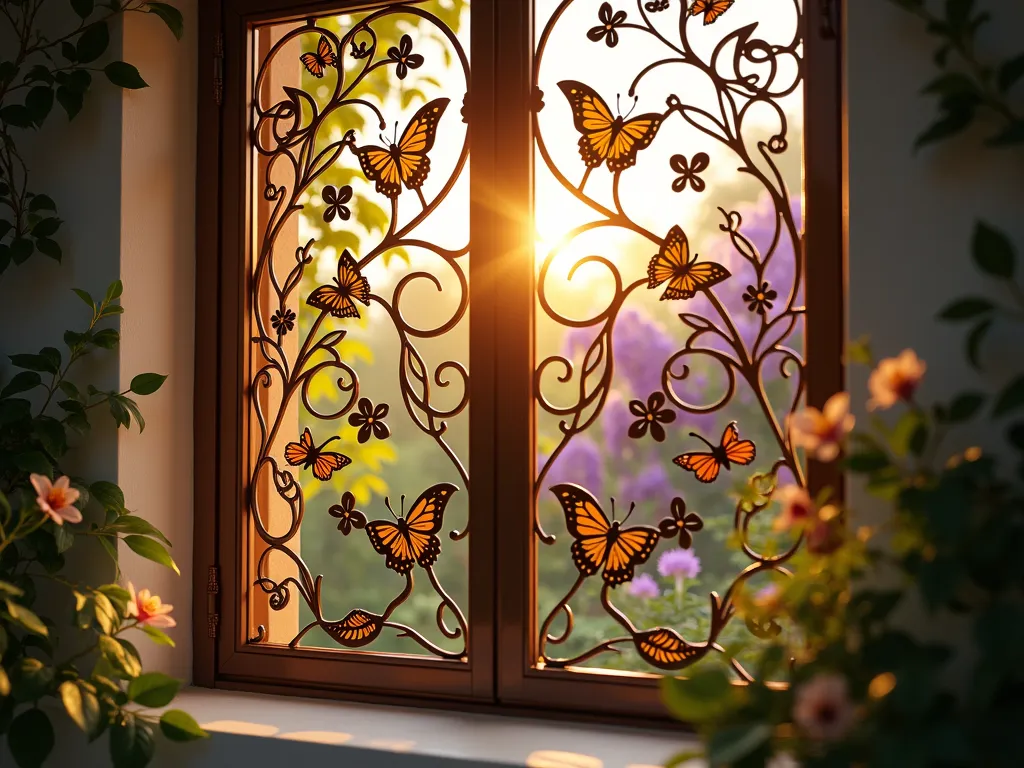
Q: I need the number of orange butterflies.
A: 10